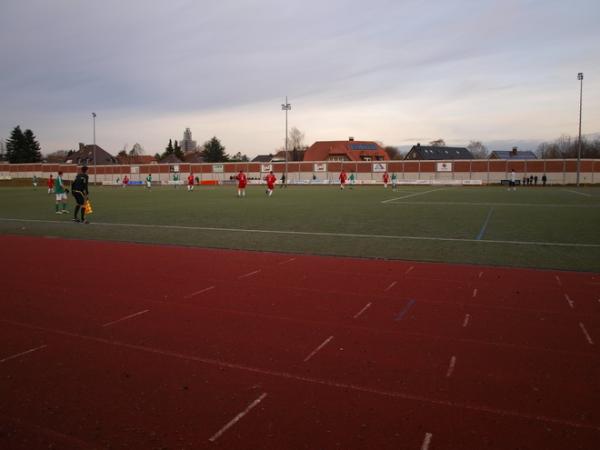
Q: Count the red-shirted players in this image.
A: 7